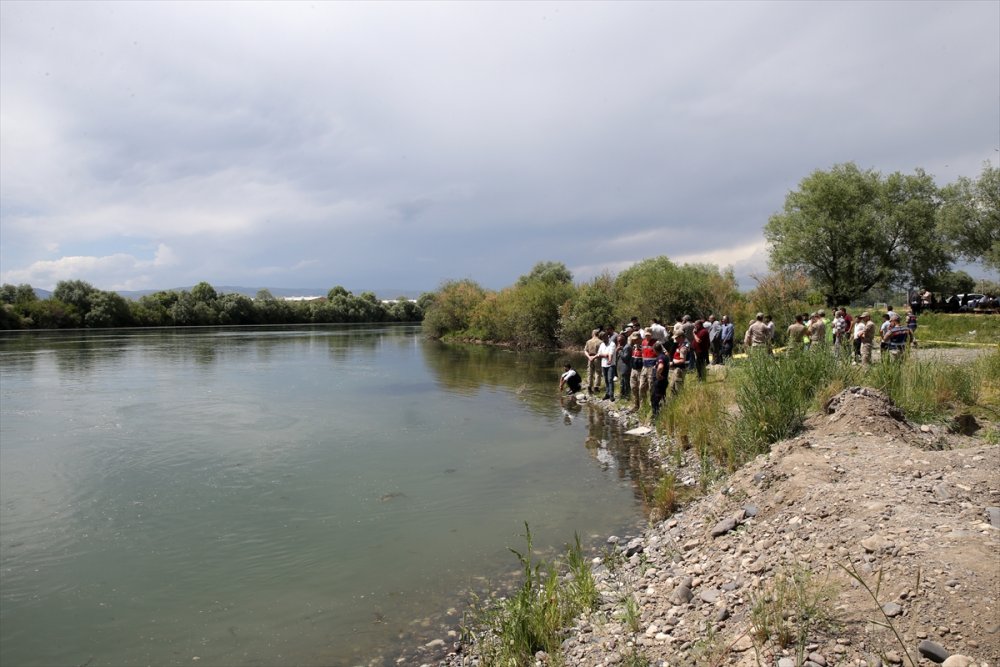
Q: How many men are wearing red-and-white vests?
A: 3